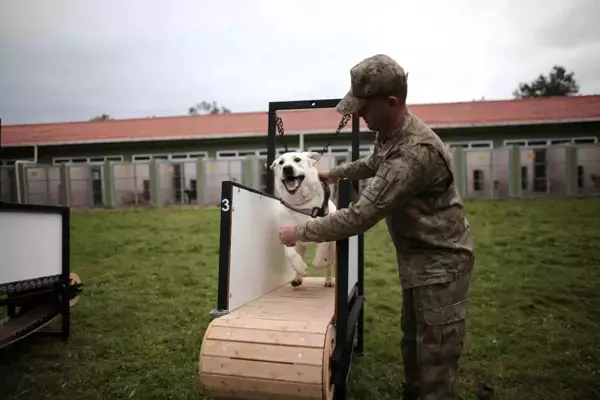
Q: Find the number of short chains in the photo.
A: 2